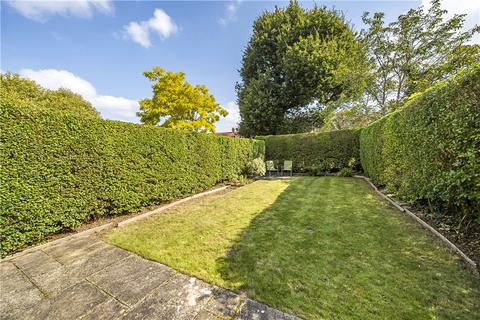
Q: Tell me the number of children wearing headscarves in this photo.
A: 0